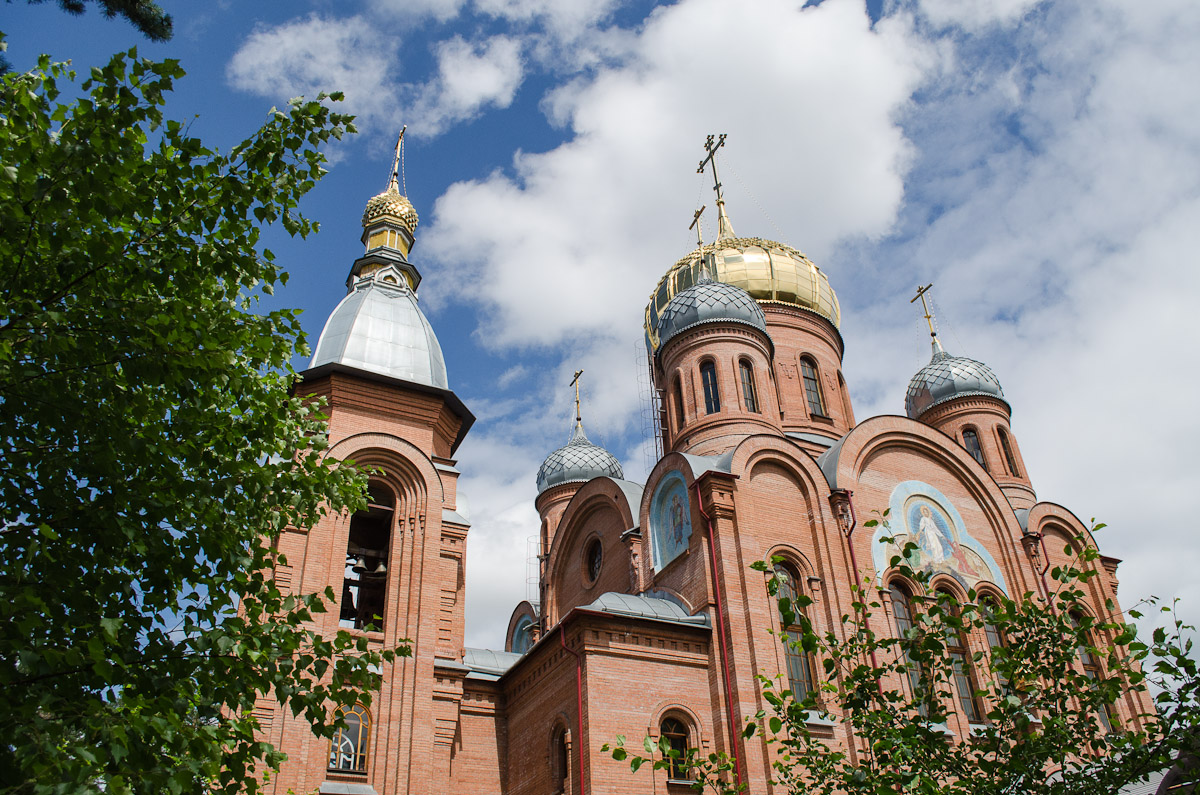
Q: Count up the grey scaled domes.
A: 3